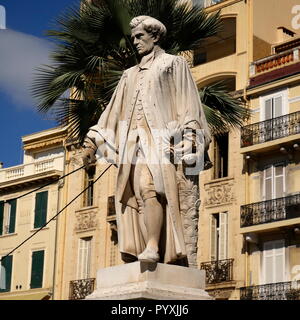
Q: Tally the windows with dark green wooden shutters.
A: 4